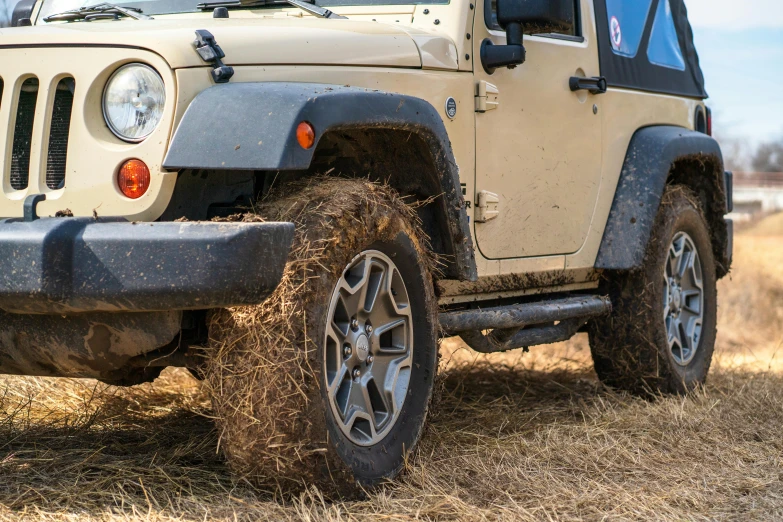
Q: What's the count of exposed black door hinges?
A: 0